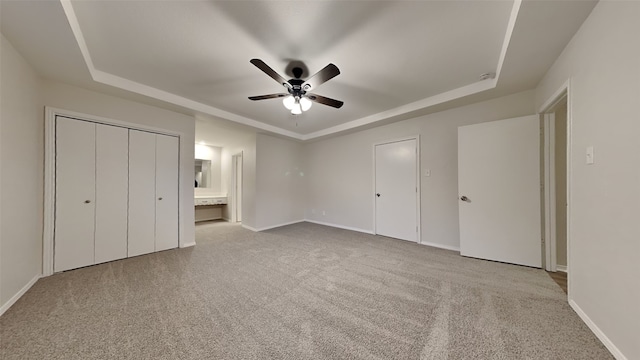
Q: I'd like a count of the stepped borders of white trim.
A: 1